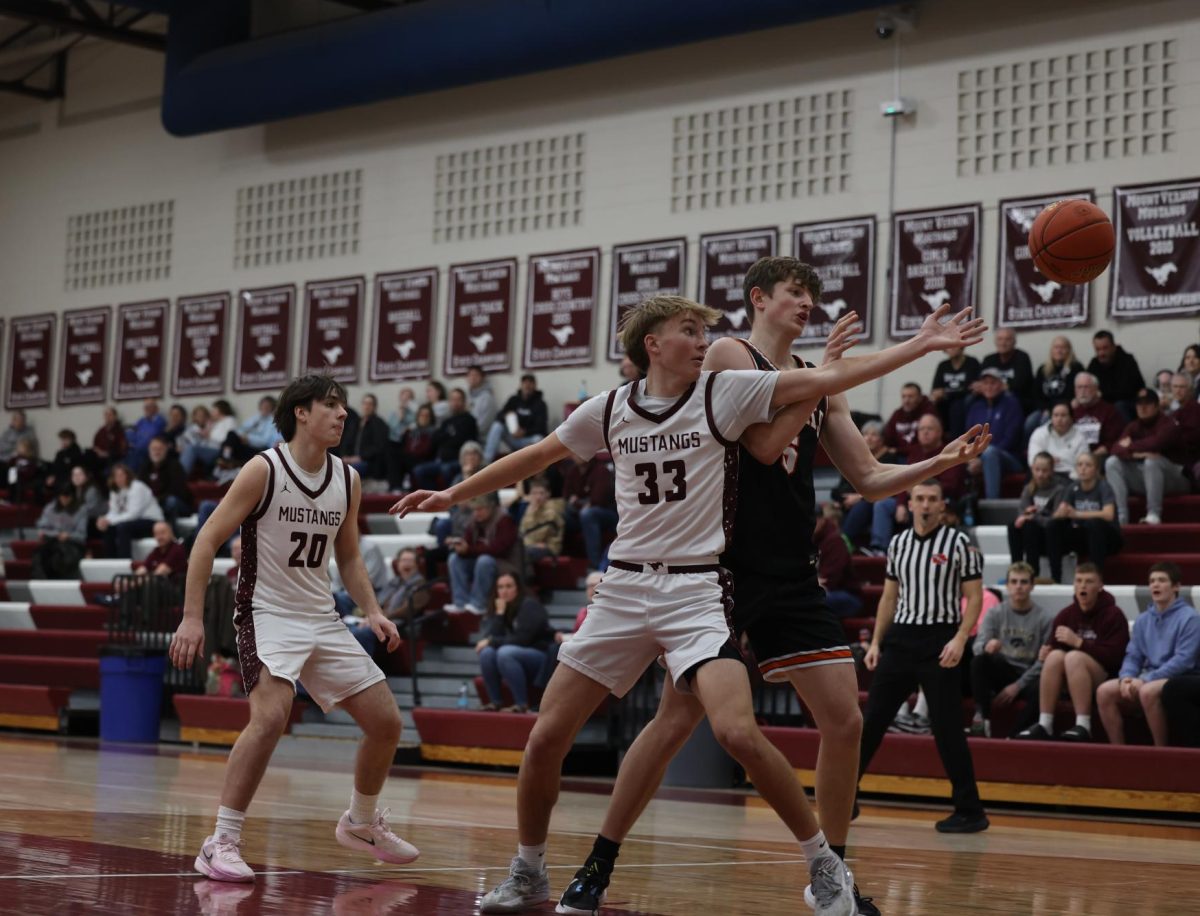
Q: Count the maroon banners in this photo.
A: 15